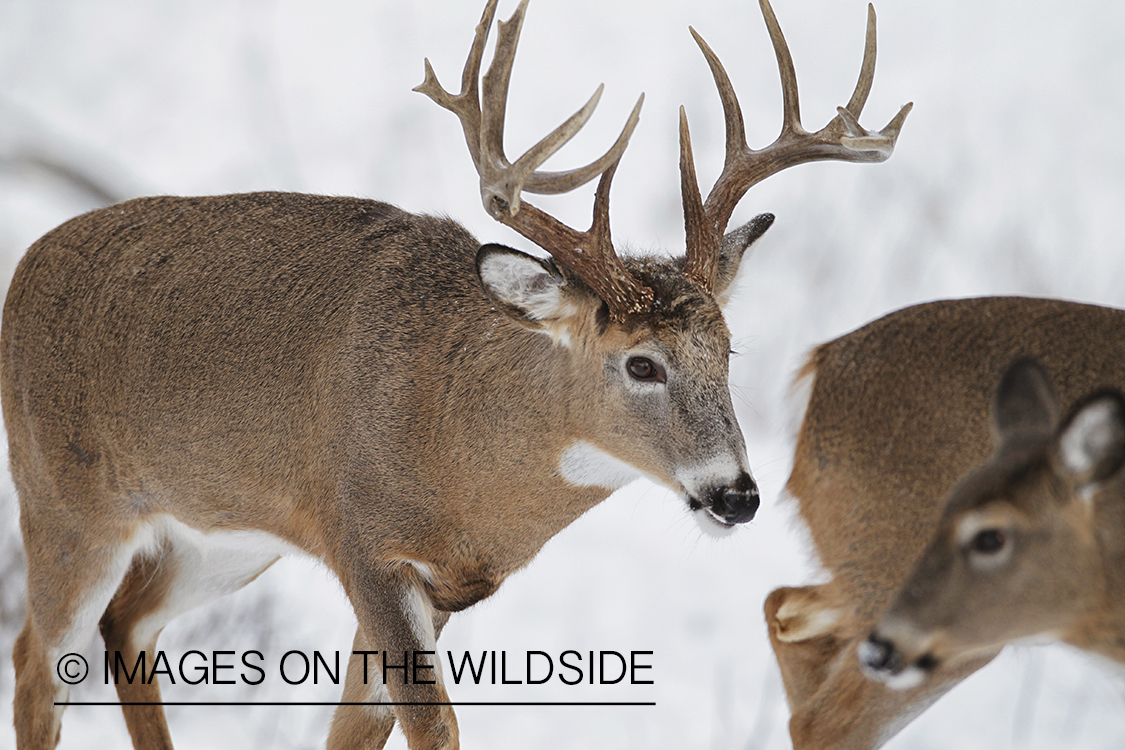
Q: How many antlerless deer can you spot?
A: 1